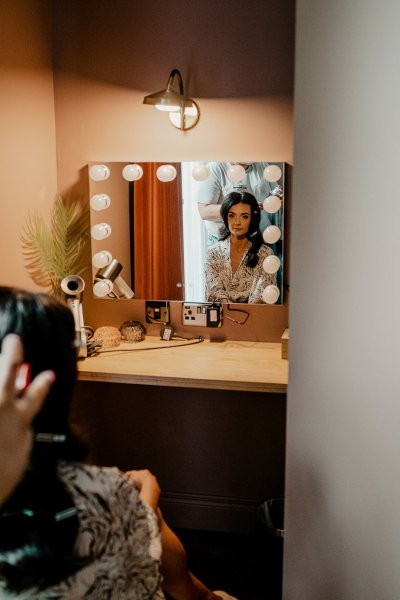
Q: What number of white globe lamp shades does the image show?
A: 14